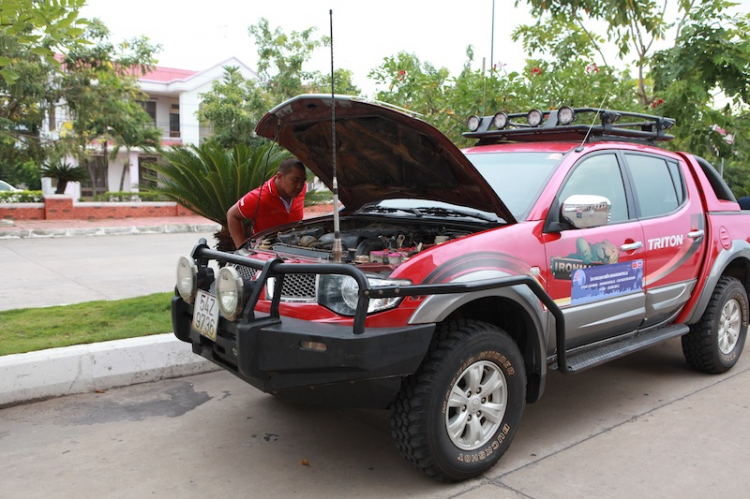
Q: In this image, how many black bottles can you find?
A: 0